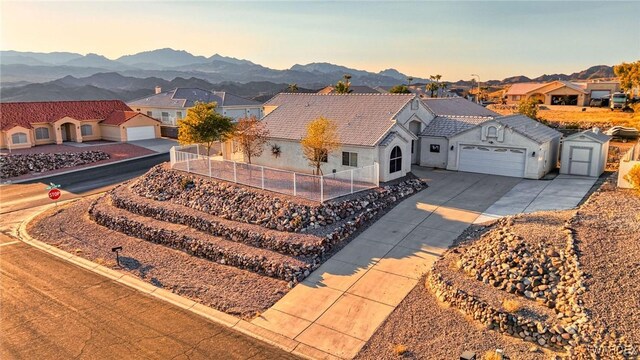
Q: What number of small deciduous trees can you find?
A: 3